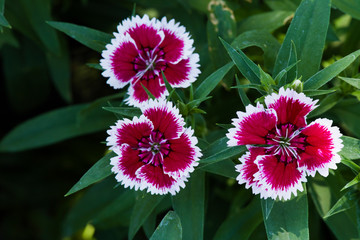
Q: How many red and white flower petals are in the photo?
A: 15